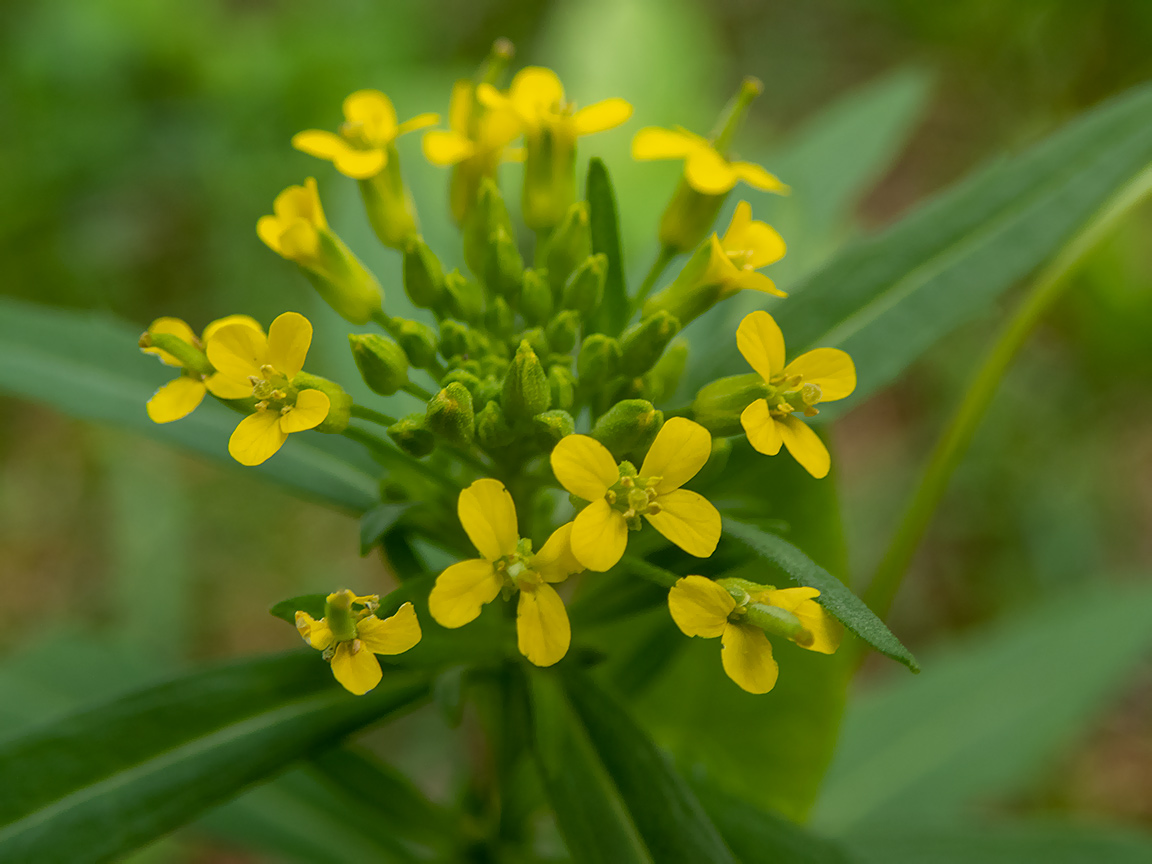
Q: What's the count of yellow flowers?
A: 13